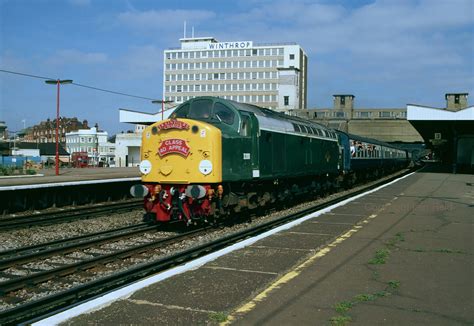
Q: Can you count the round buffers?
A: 2